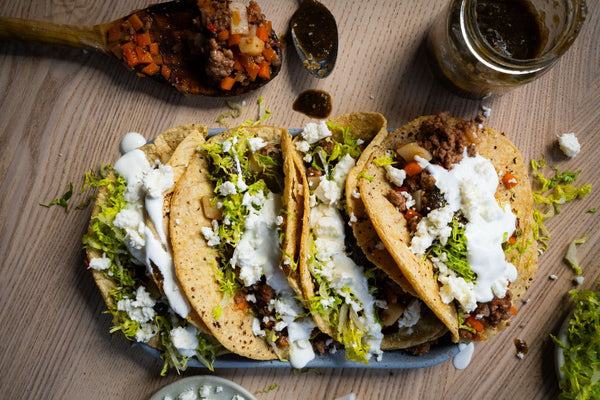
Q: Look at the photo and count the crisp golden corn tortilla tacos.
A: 4